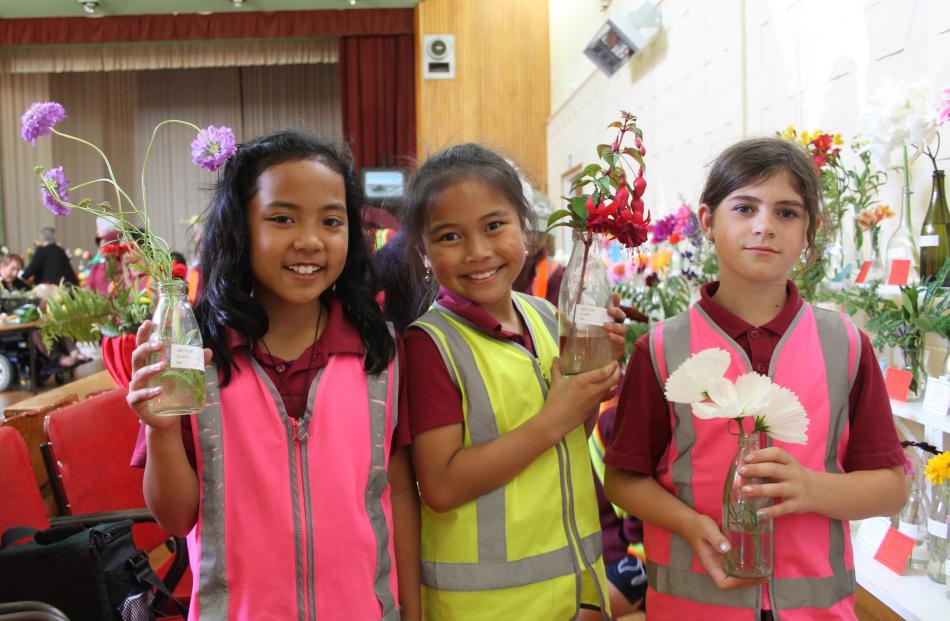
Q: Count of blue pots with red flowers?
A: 0